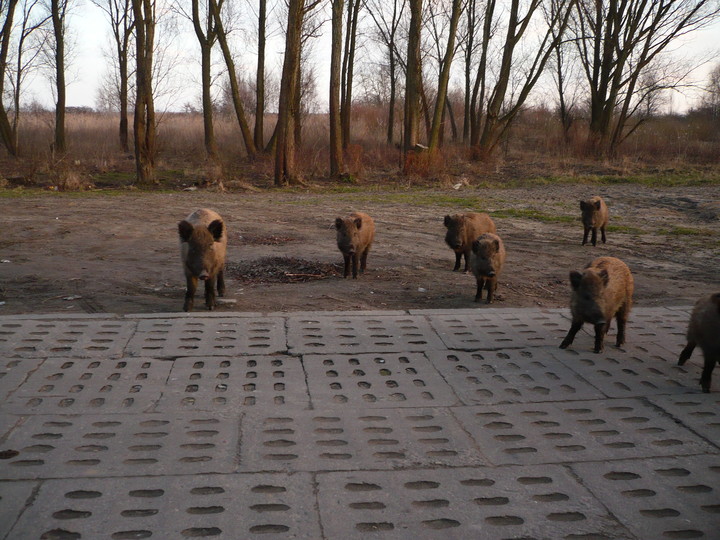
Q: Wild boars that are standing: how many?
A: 7